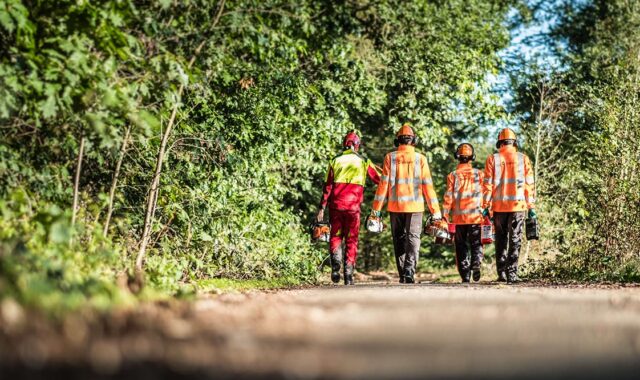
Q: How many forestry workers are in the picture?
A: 4